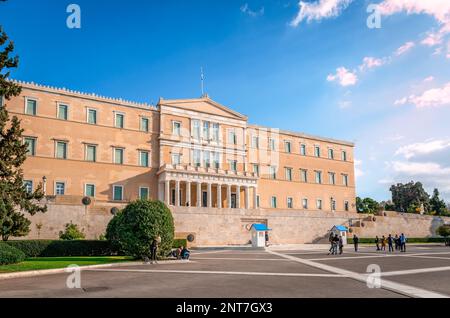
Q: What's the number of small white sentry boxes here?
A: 2